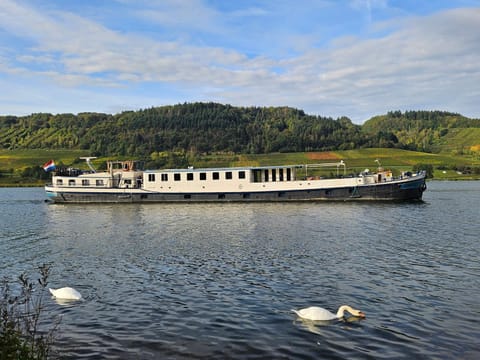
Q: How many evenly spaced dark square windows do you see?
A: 8